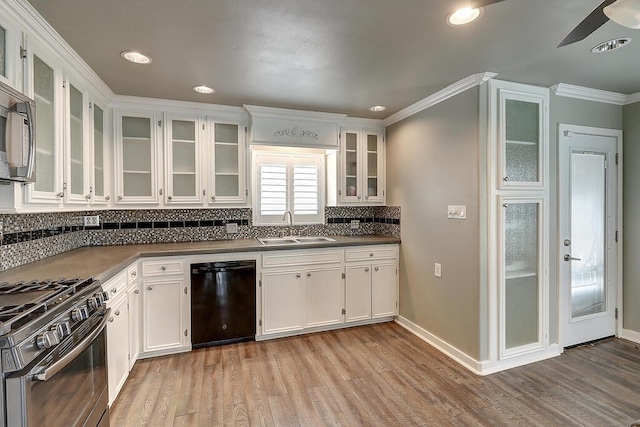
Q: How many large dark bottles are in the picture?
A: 0